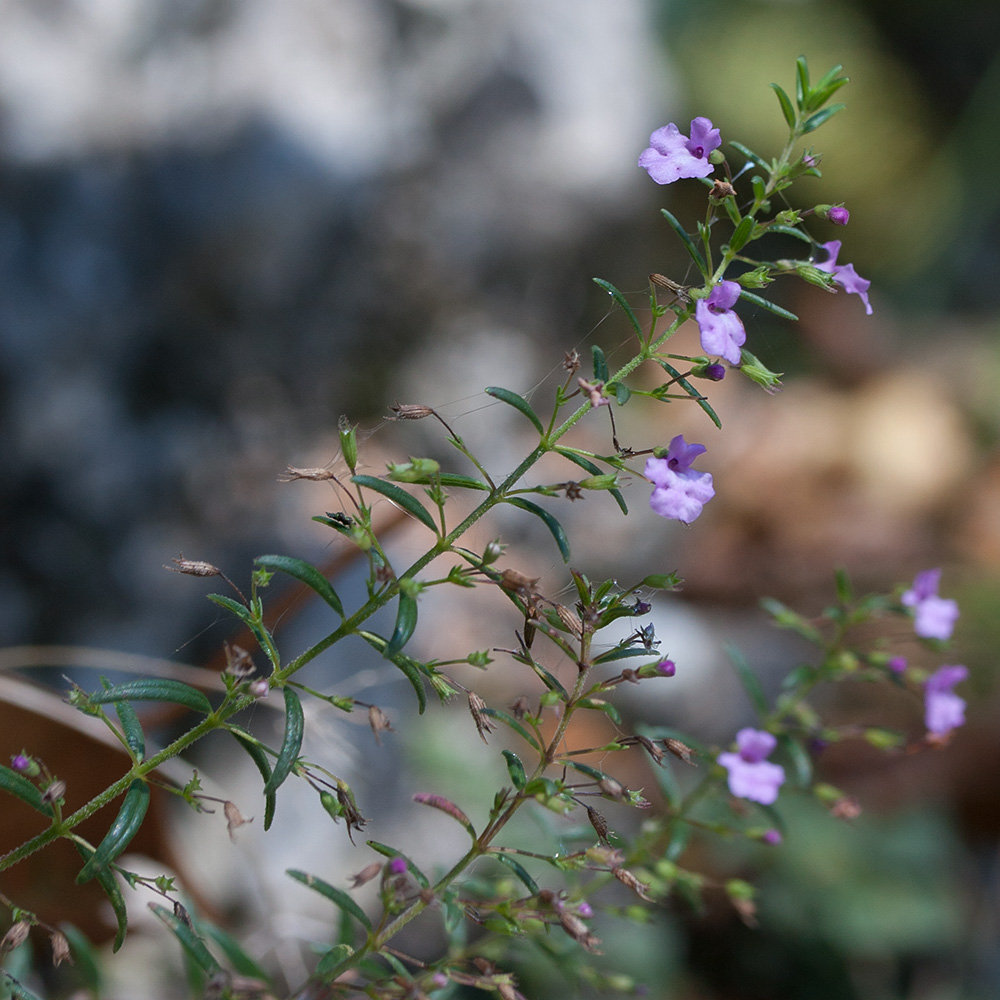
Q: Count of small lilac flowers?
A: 7